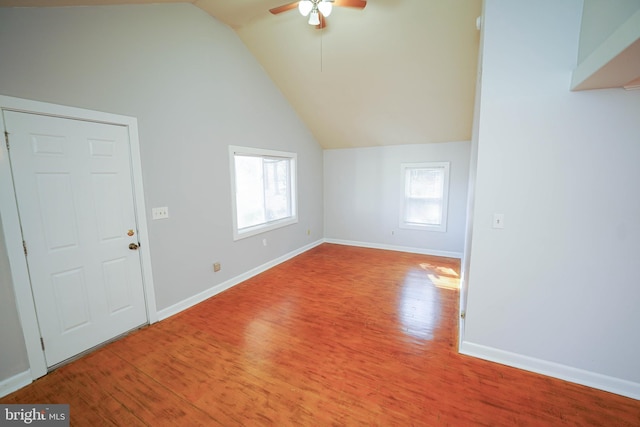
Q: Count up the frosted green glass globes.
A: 0